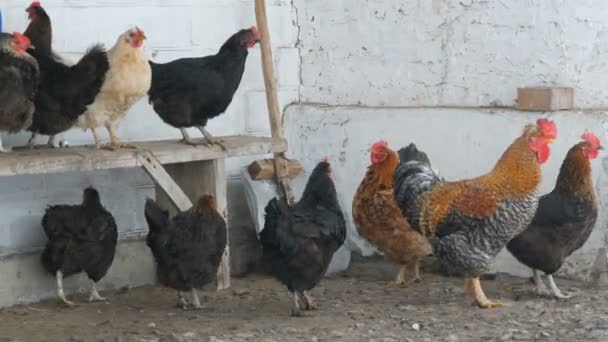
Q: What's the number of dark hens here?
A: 7